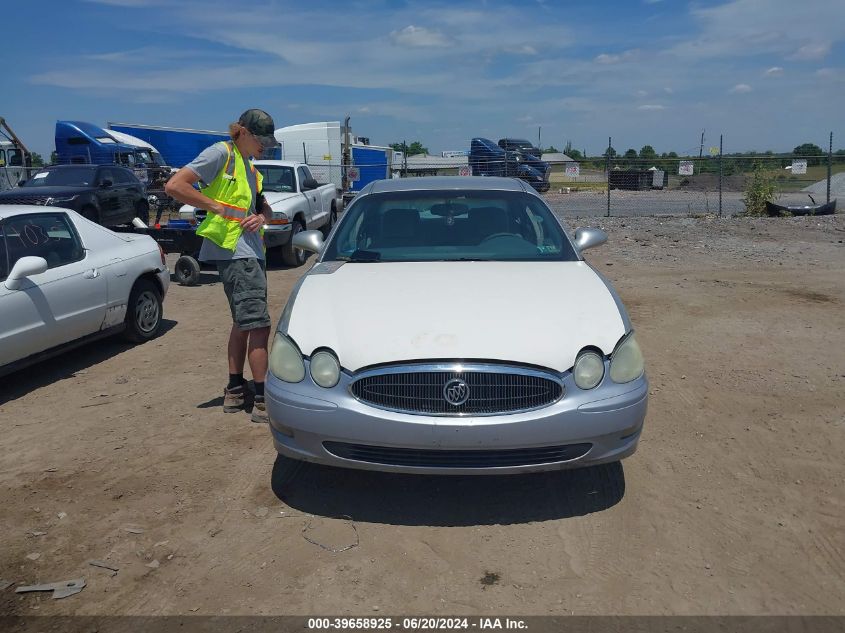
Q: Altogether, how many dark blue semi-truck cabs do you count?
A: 2